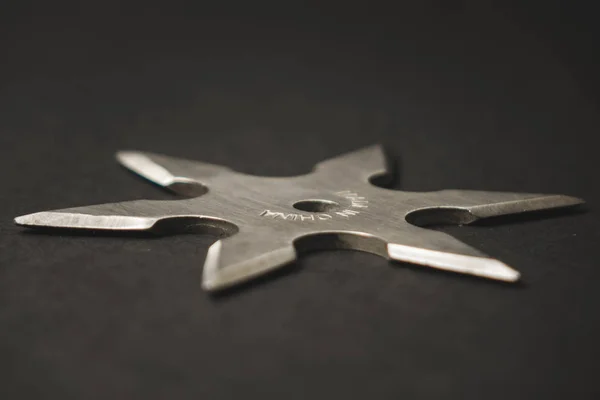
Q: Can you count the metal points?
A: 6